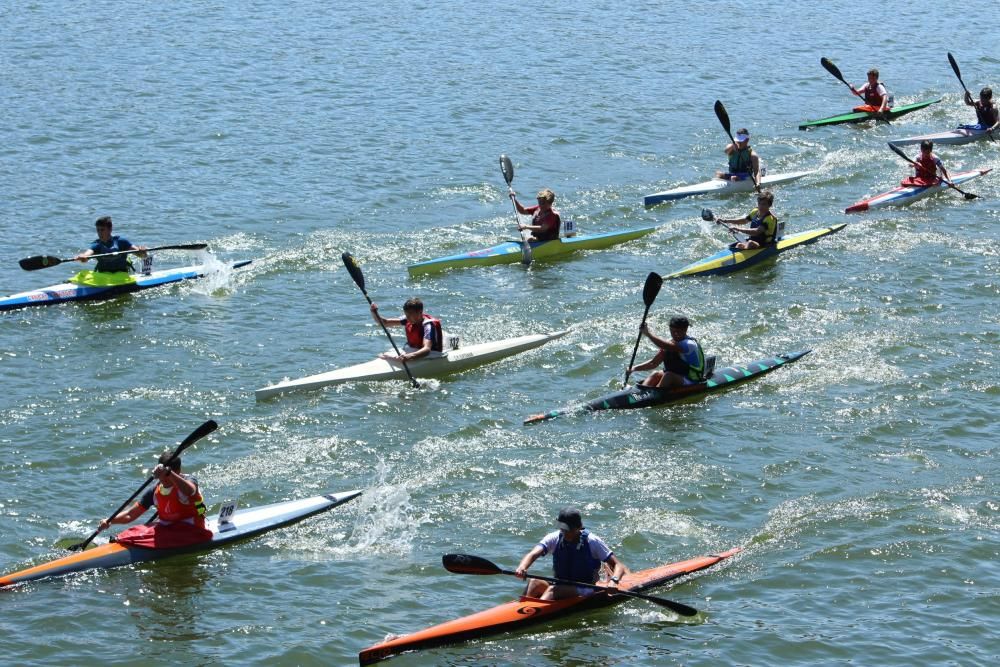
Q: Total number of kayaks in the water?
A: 11